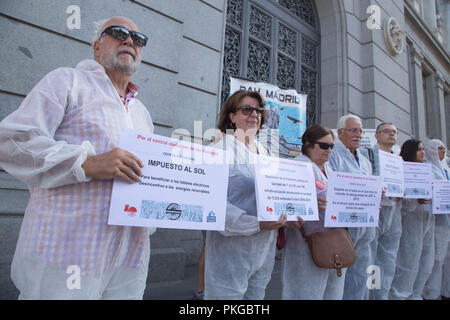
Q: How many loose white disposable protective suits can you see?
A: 7